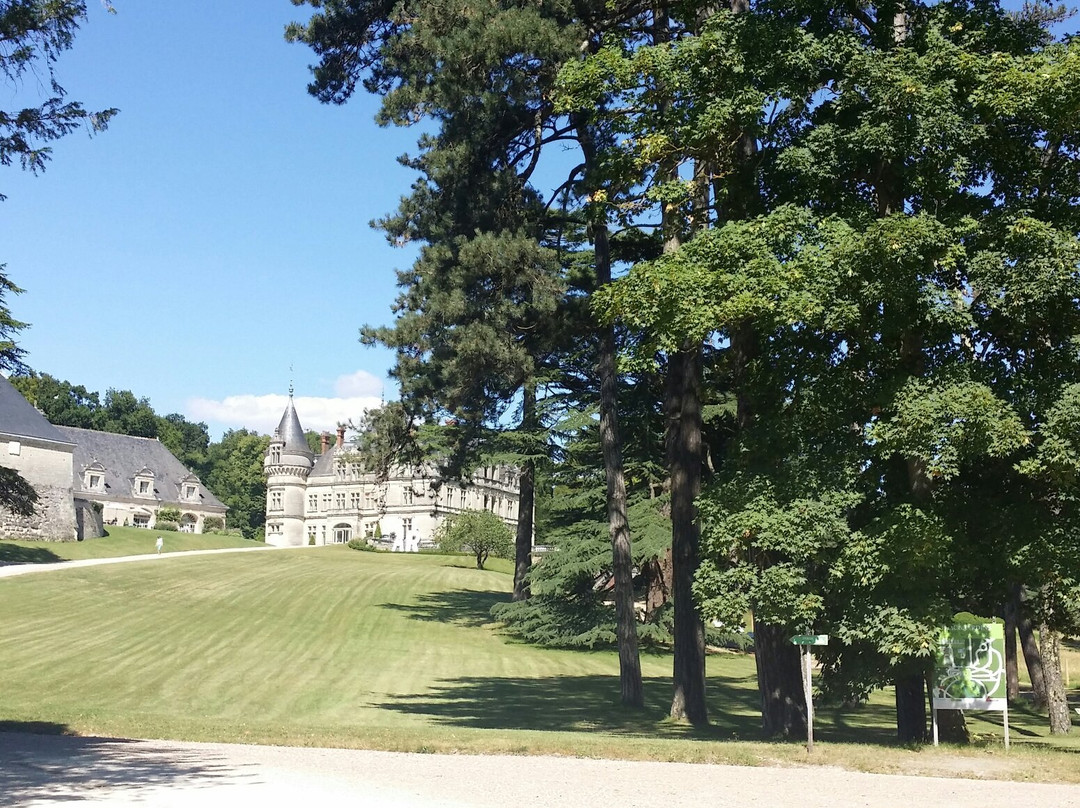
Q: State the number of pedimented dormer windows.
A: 3